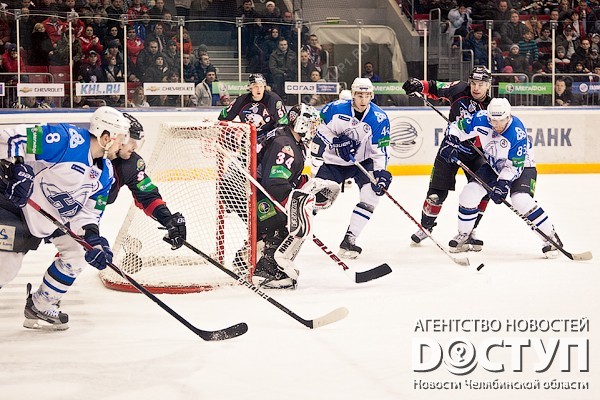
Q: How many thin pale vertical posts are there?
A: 10